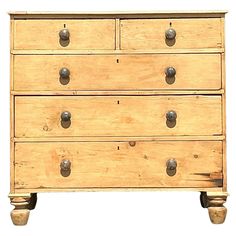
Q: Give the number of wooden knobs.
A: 8